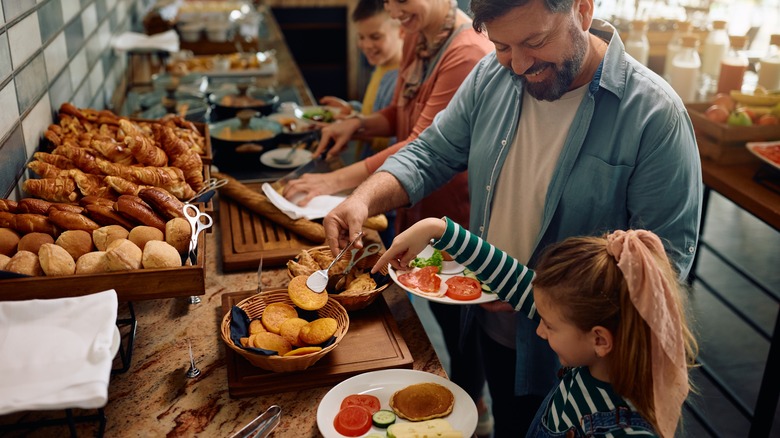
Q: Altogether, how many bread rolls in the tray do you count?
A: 12